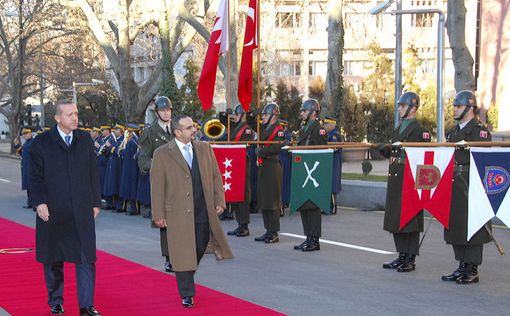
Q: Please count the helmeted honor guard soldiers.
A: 6